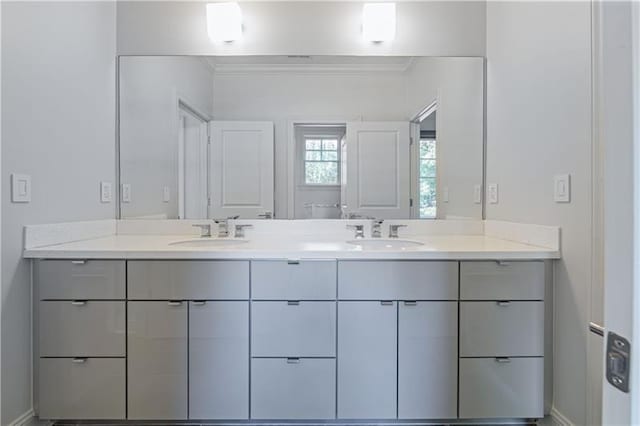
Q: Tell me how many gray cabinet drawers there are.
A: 9